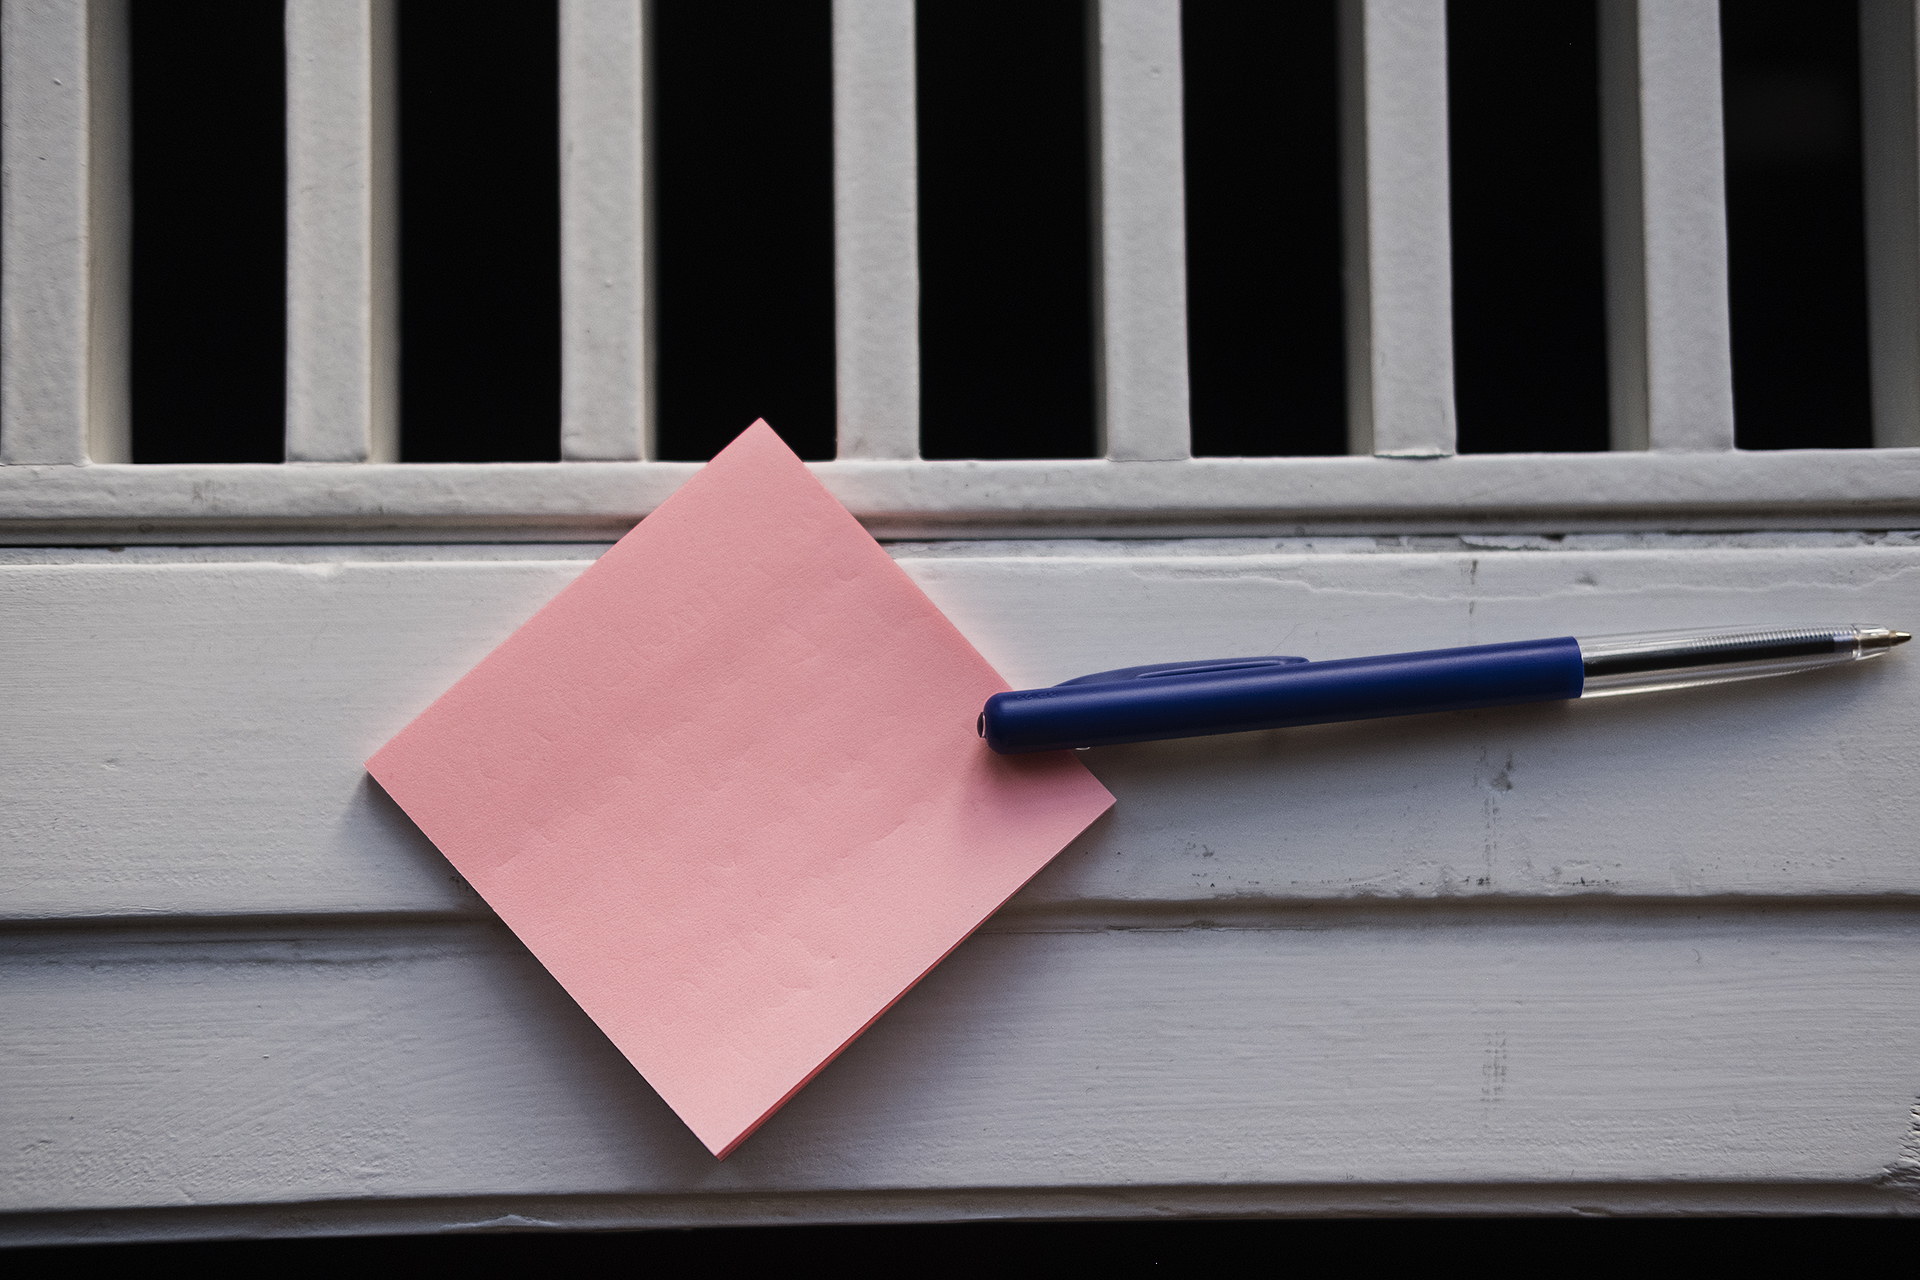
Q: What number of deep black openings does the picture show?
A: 7